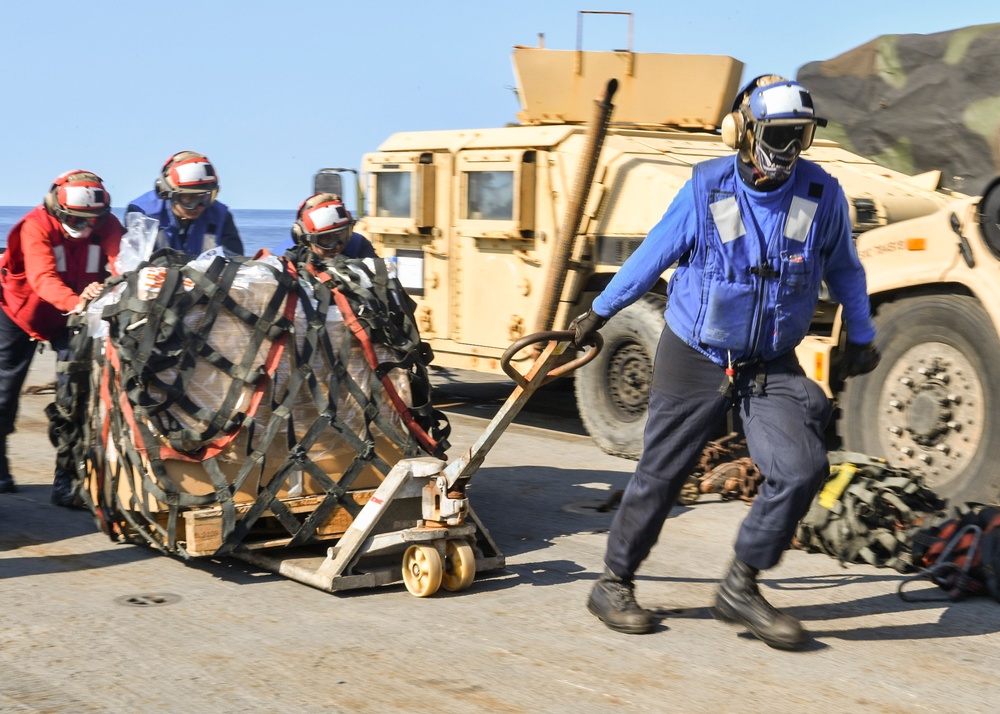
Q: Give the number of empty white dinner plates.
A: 0